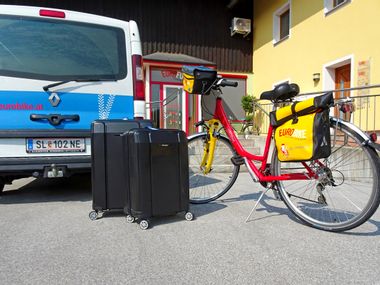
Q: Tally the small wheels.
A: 4